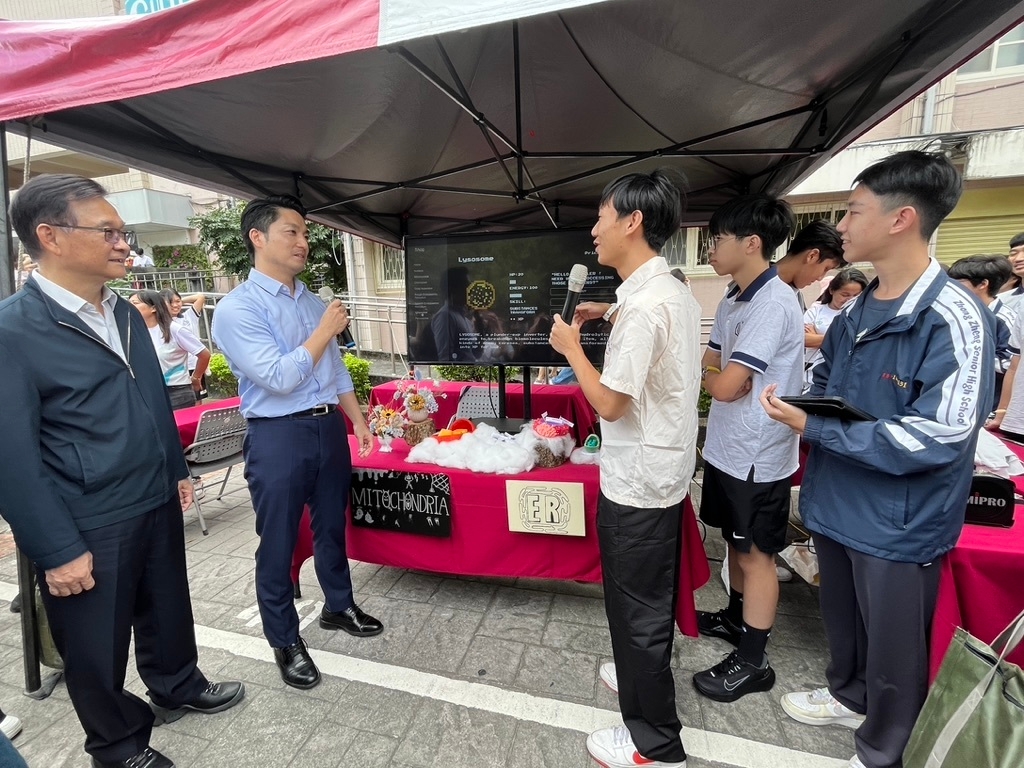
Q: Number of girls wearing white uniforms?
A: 3